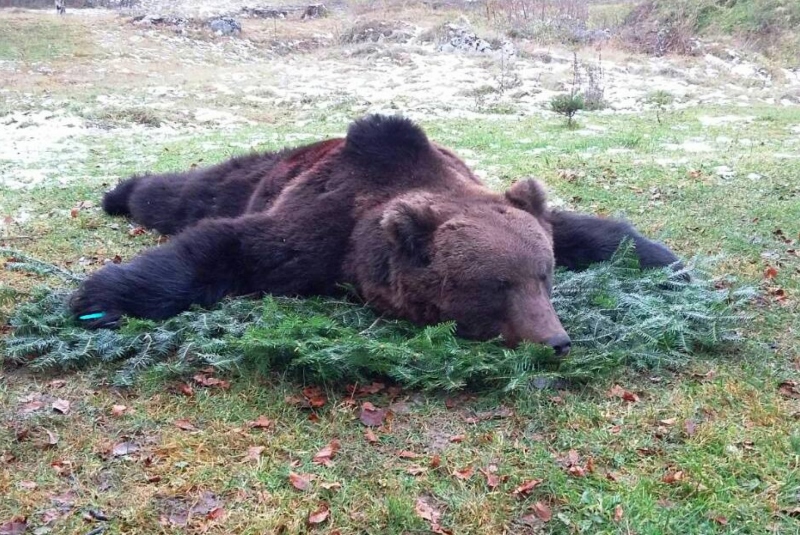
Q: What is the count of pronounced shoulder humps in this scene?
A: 1